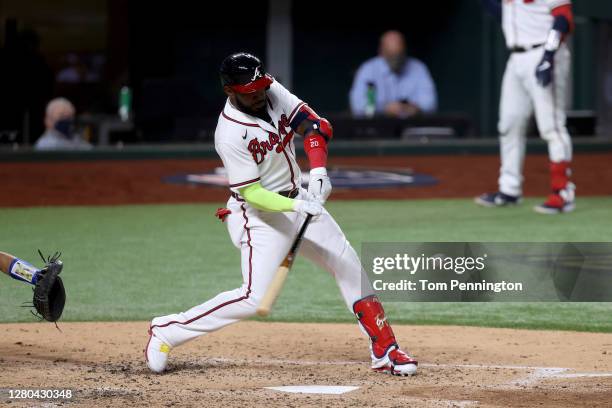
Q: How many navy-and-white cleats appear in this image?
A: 2